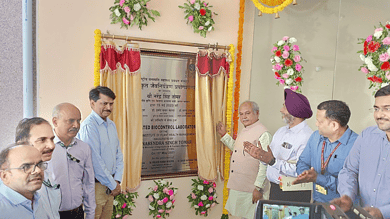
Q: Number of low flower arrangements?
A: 3